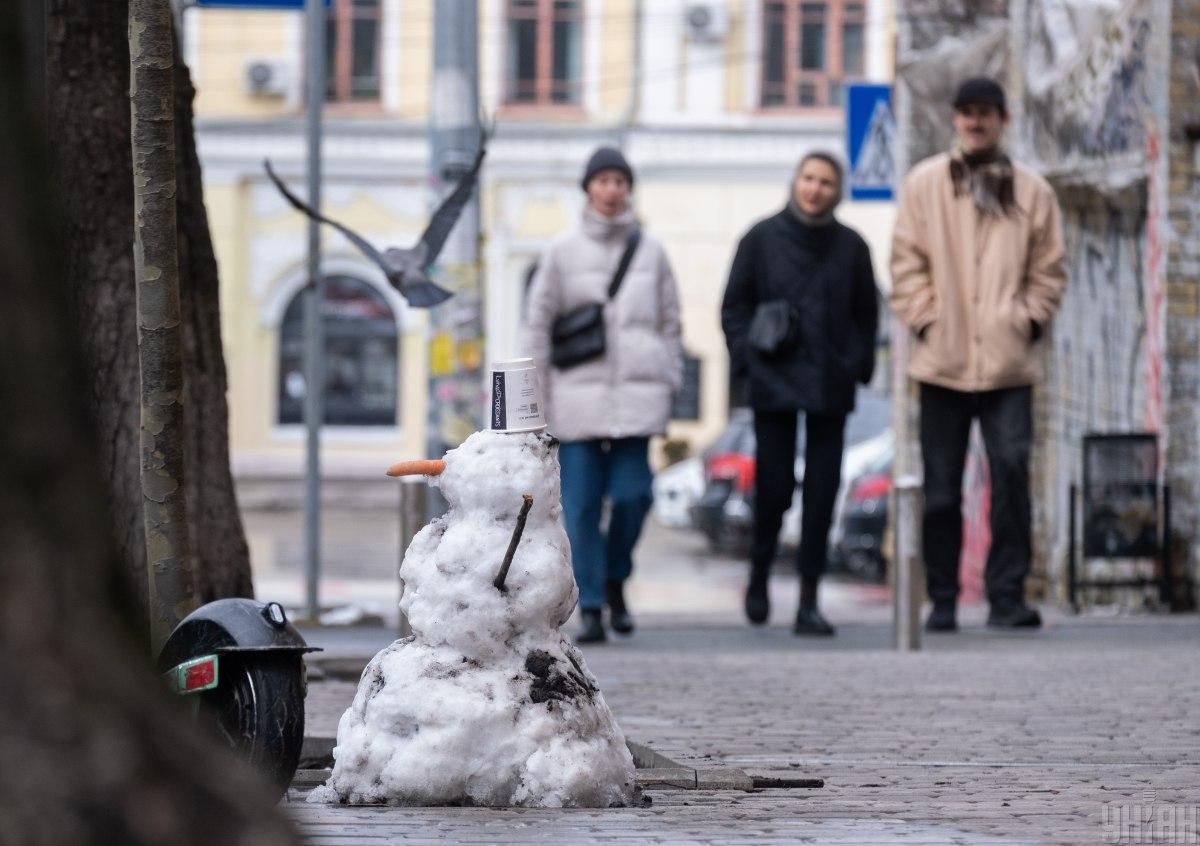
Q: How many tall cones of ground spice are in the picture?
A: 0